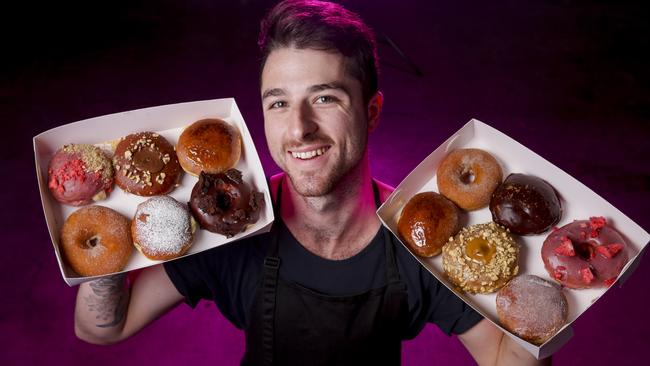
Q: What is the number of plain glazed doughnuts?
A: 2